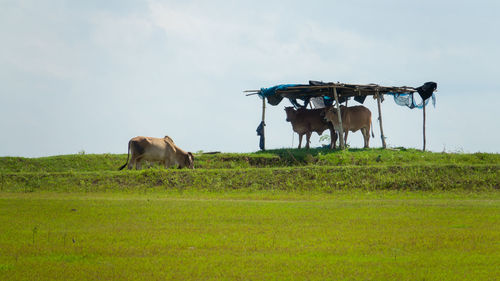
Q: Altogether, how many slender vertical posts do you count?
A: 4